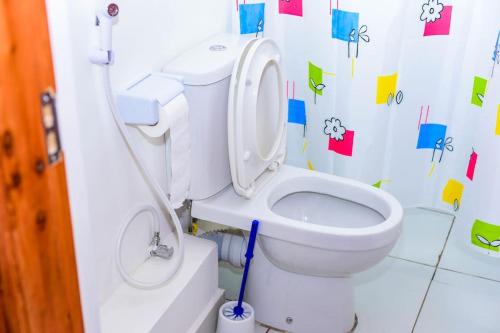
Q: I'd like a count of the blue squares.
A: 4